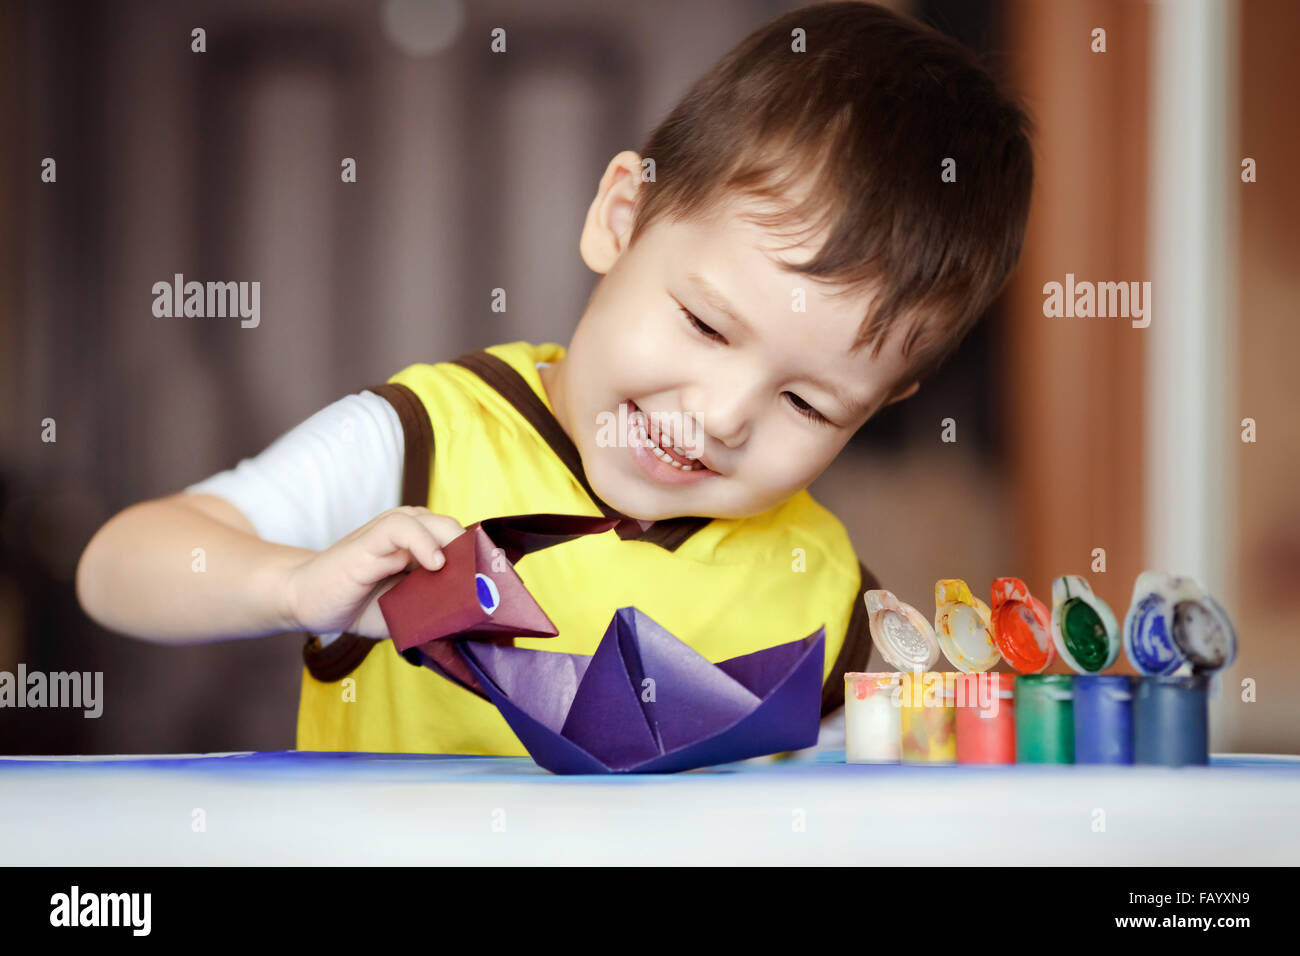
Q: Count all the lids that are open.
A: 6